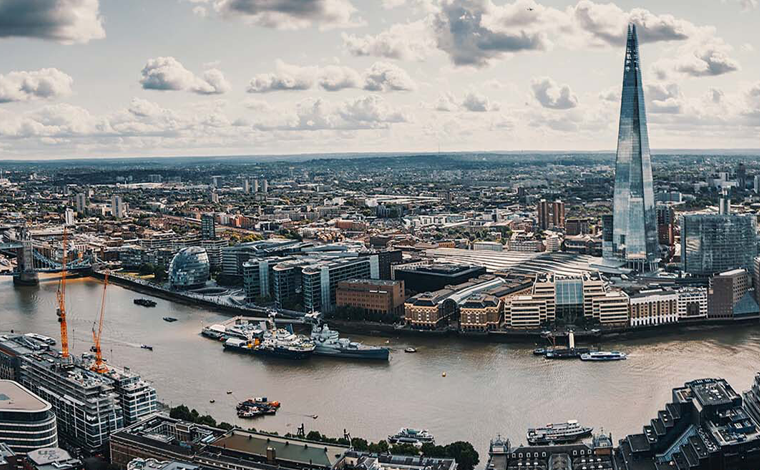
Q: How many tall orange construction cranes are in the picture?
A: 2